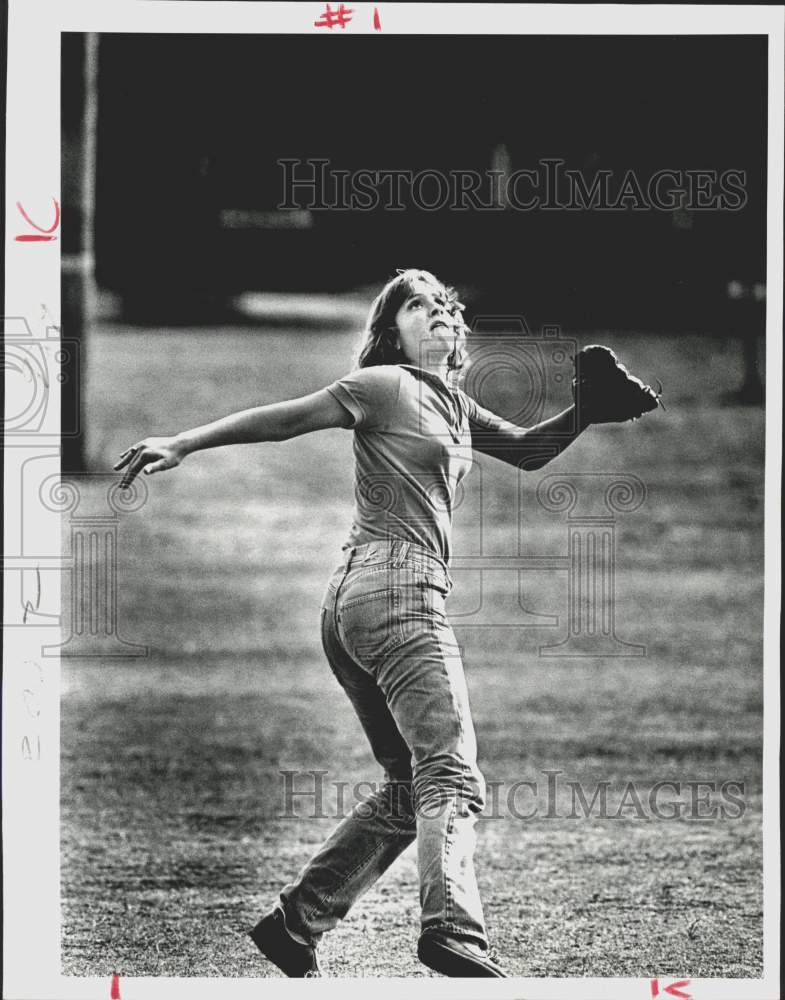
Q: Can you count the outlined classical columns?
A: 3